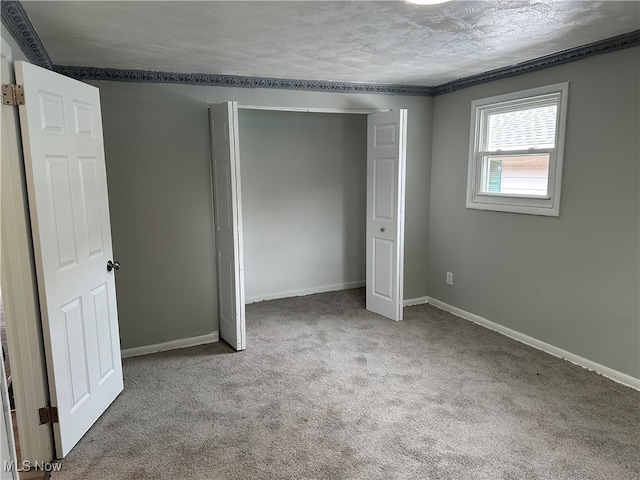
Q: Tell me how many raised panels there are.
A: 12